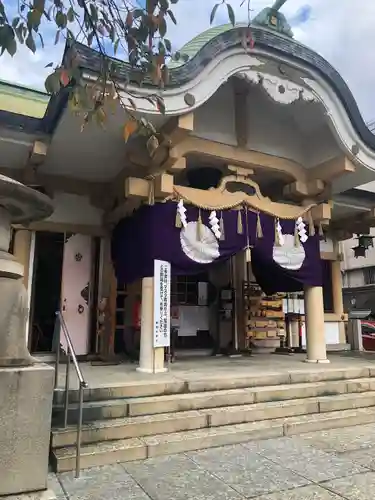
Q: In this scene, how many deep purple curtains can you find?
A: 2